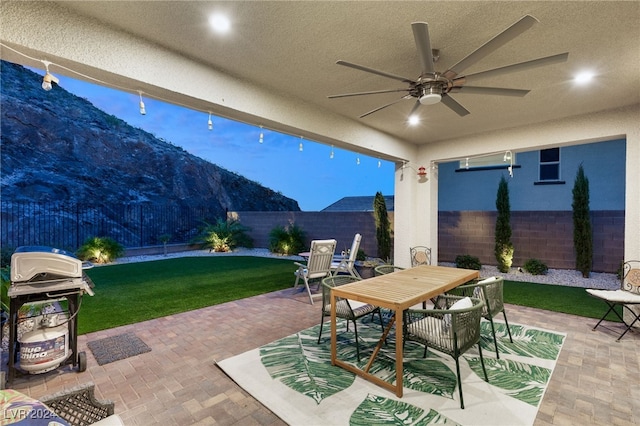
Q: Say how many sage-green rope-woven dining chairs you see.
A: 4